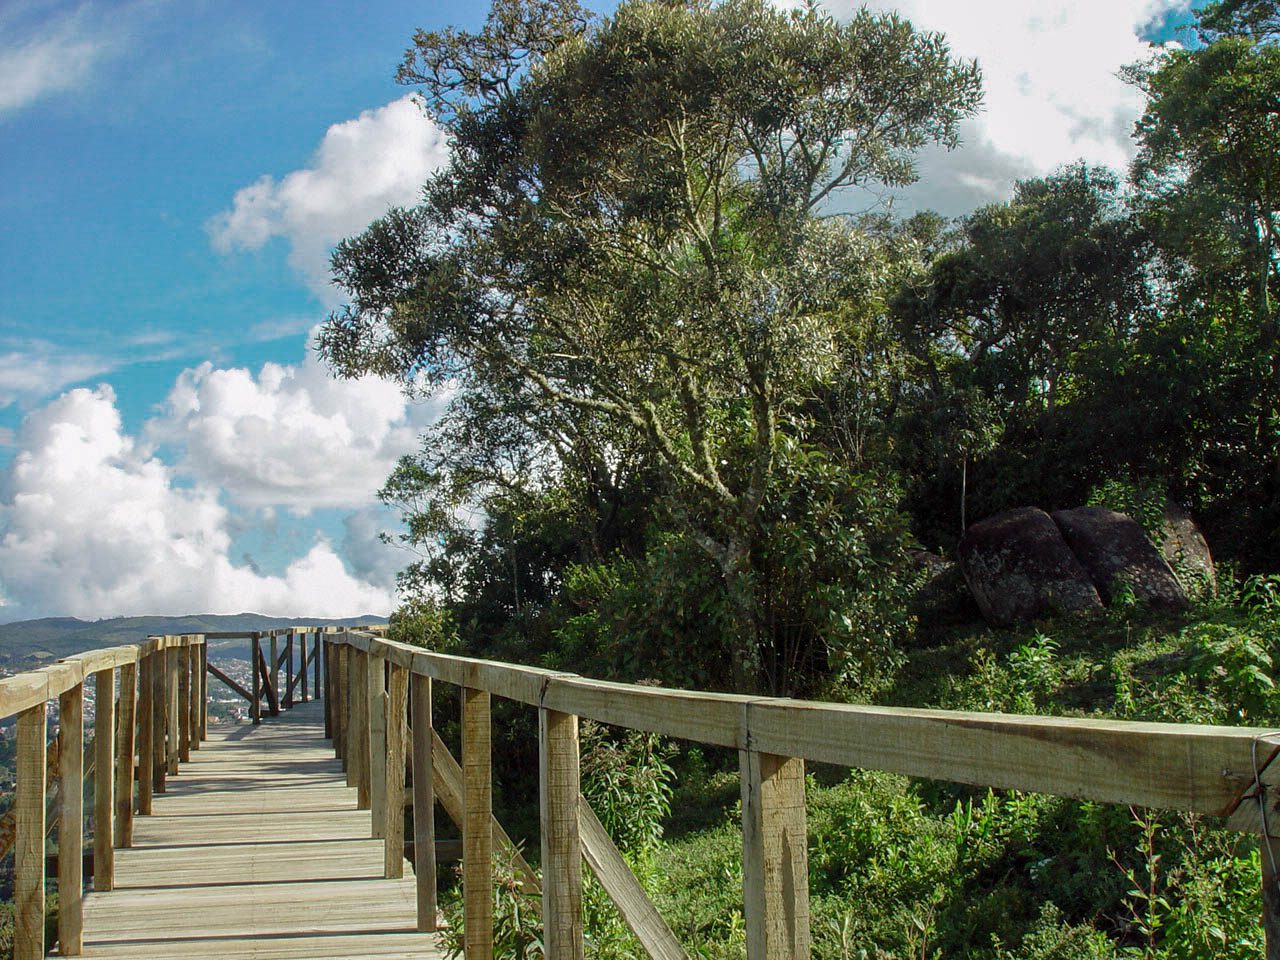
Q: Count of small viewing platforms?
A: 1